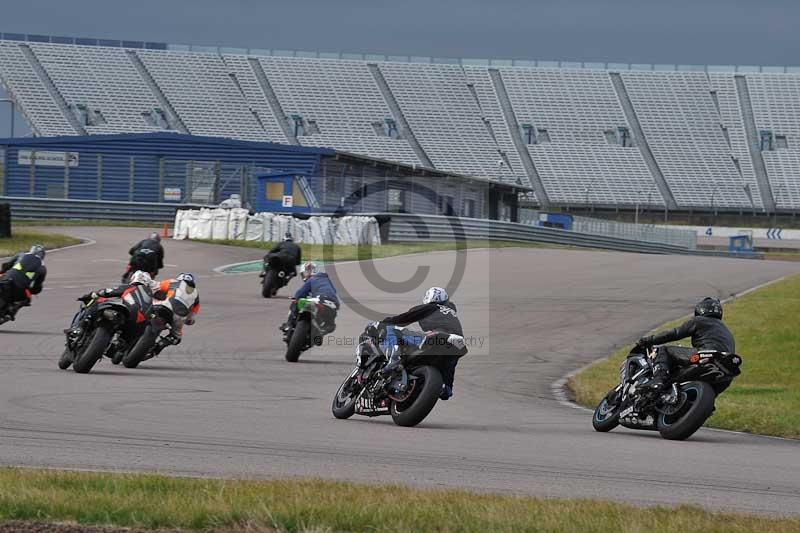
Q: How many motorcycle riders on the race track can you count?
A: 8